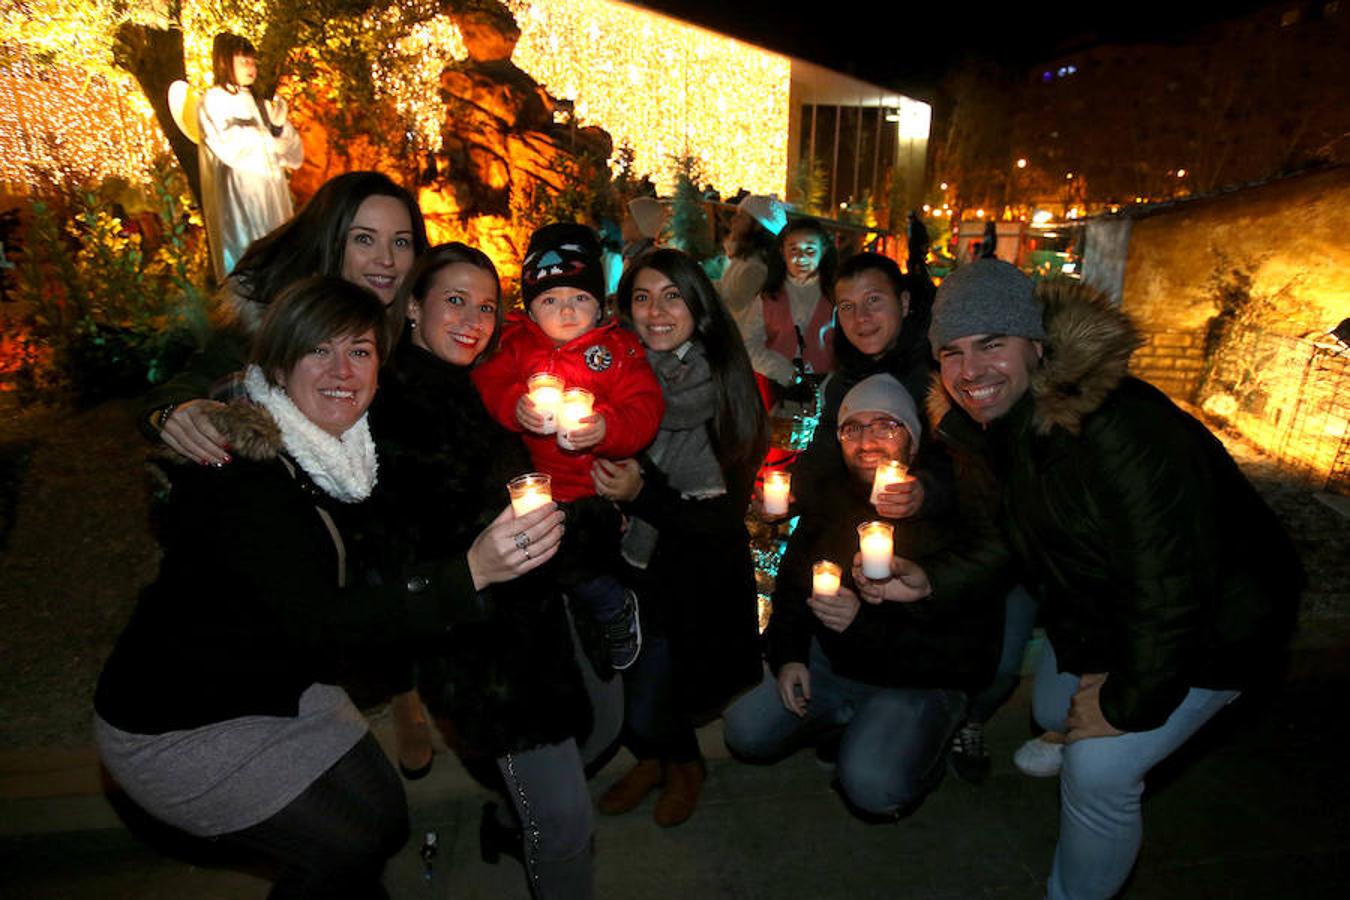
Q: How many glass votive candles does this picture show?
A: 7